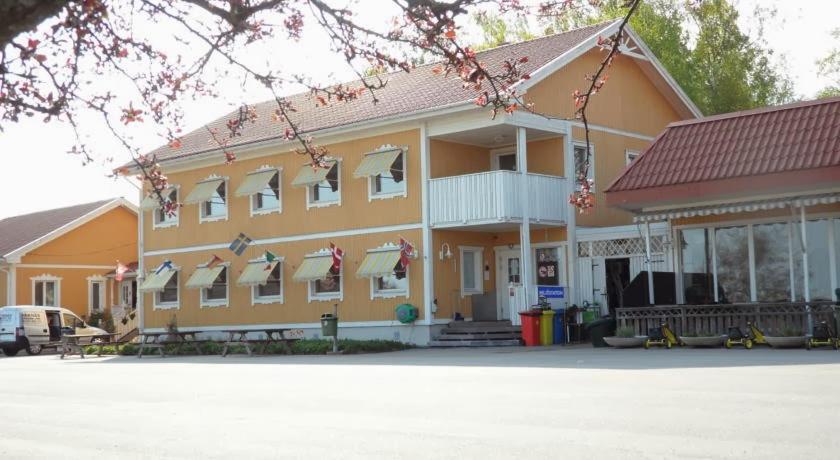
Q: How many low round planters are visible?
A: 3